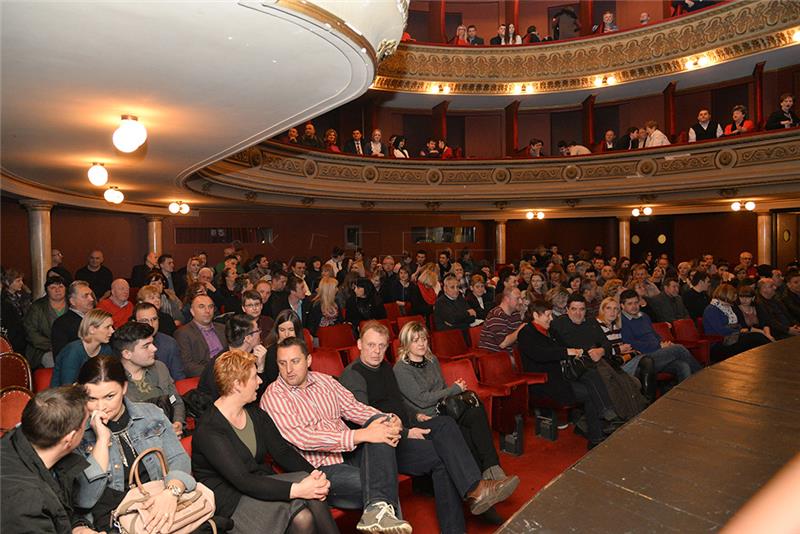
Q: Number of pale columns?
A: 5